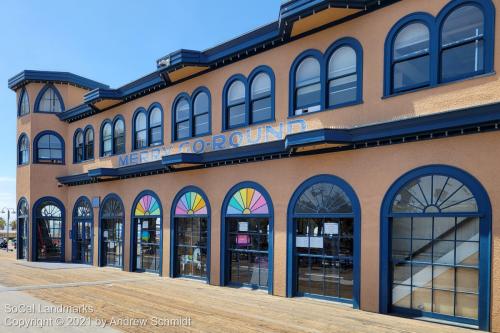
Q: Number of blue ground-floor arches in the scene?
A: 9